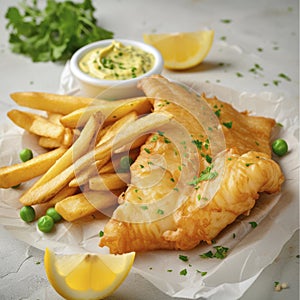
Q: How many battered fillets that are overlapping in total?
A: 2